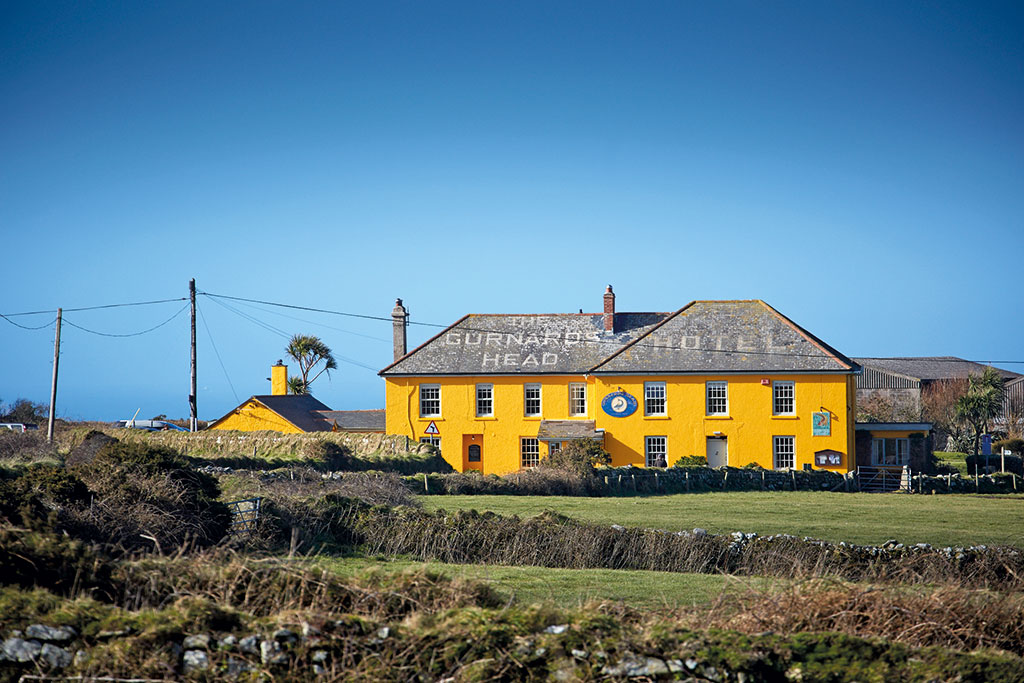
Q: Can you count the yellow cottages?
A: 2